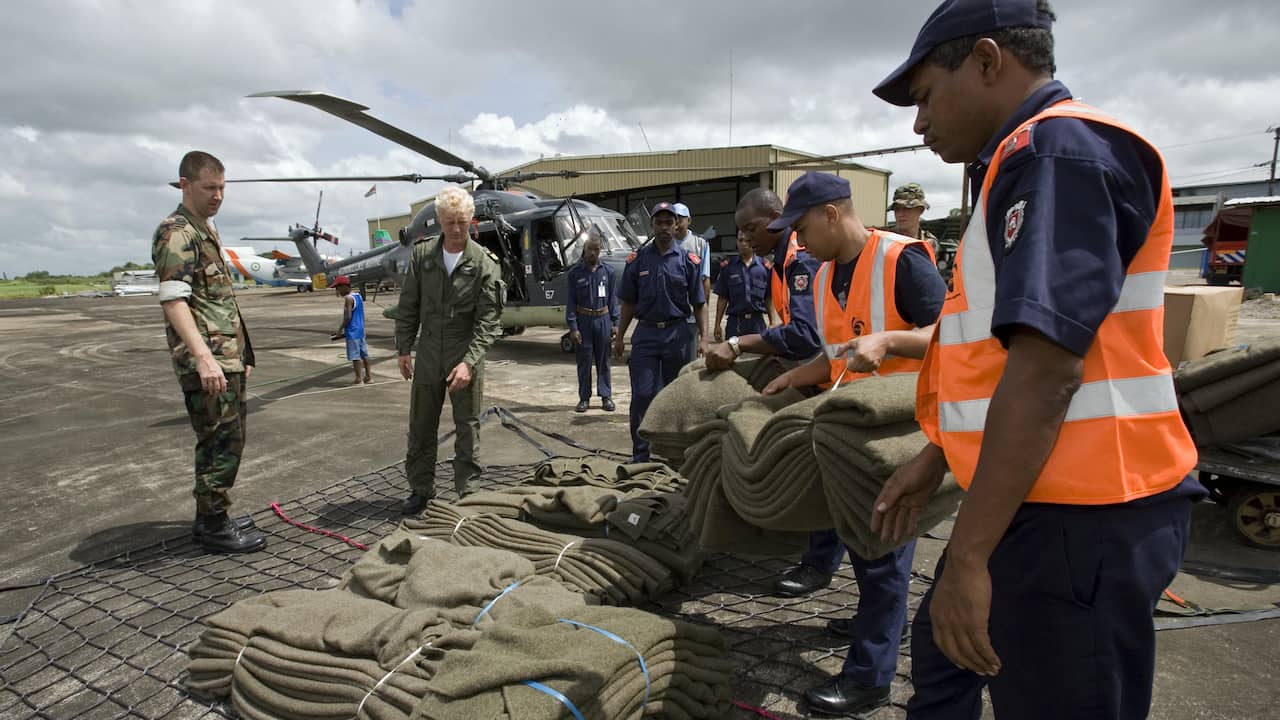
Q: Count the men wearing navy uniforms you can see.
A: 6